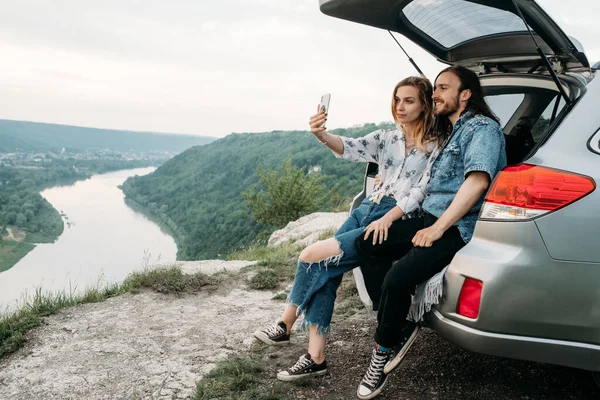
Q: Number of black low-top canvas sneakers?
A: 2